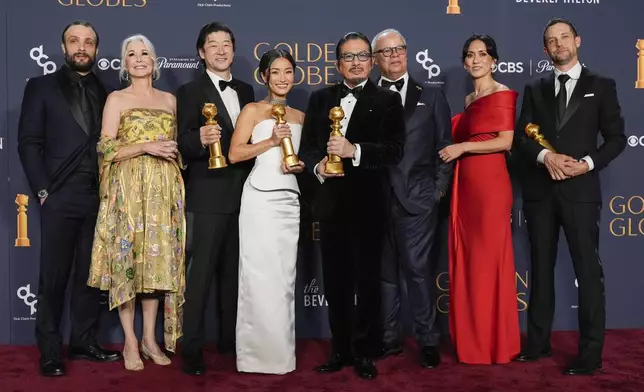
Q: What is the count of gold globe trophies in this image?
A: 4